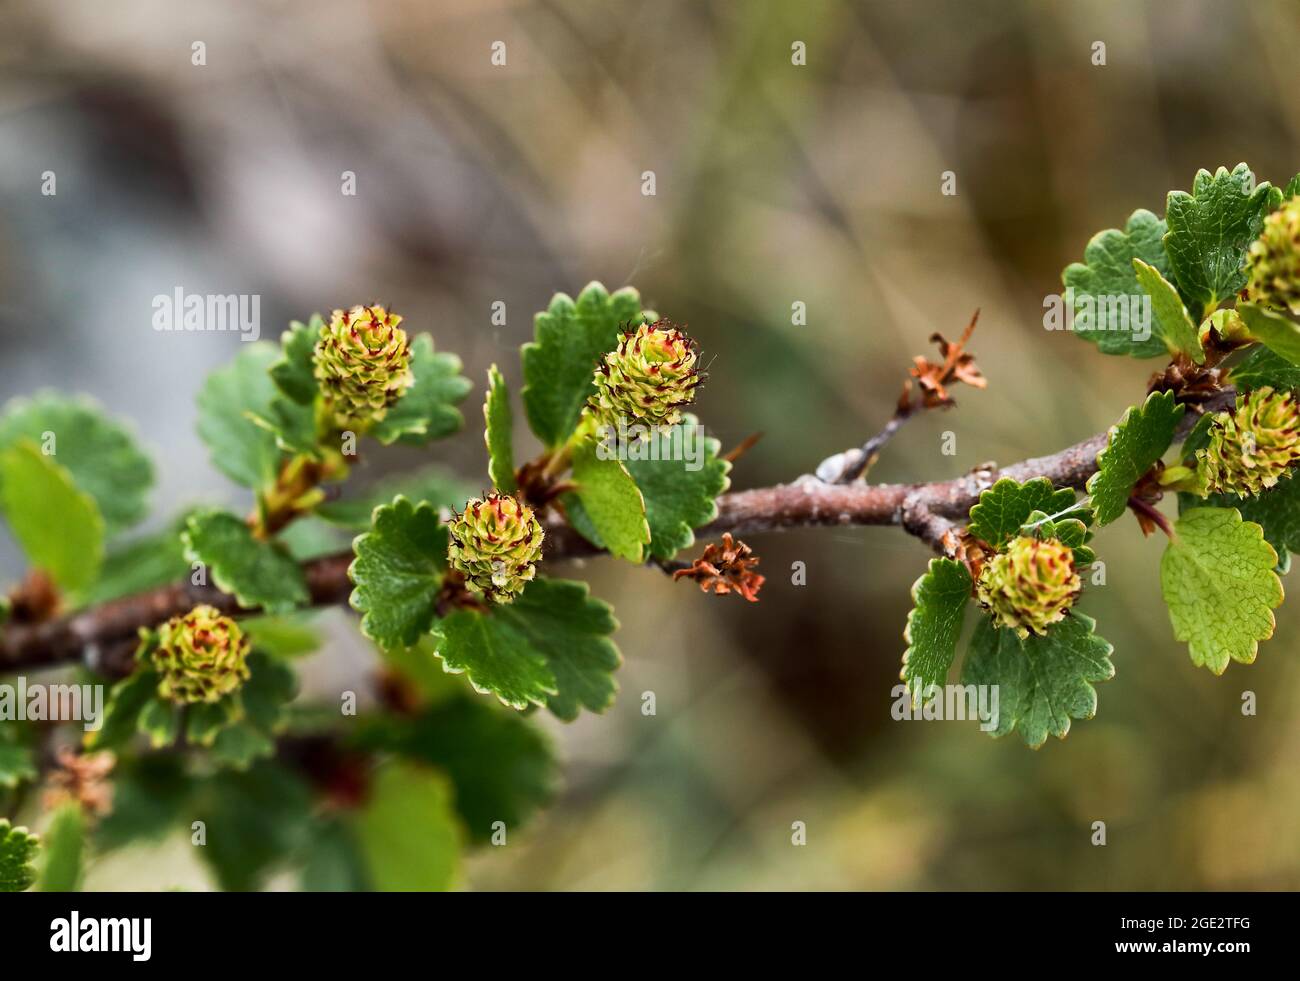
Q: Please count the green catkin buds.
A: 7